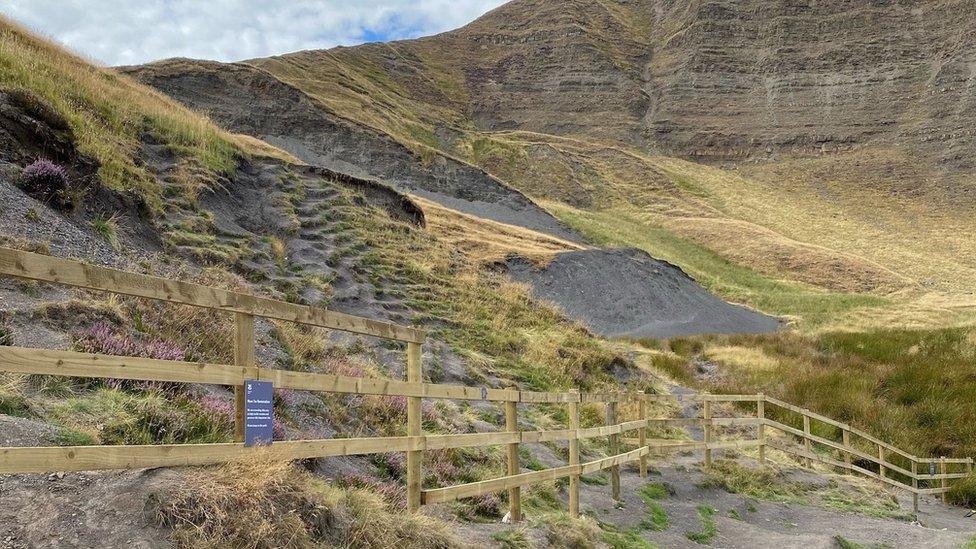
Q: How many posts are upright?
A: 14